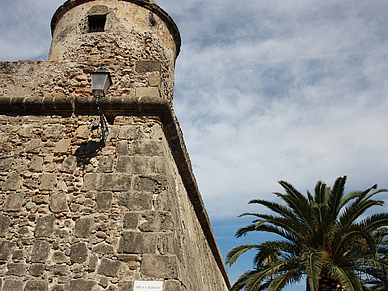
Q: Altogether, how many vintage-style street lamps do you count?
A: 1